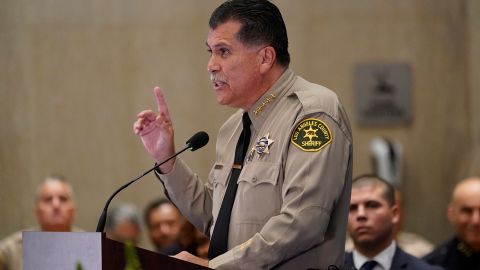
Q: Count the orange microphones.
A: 0